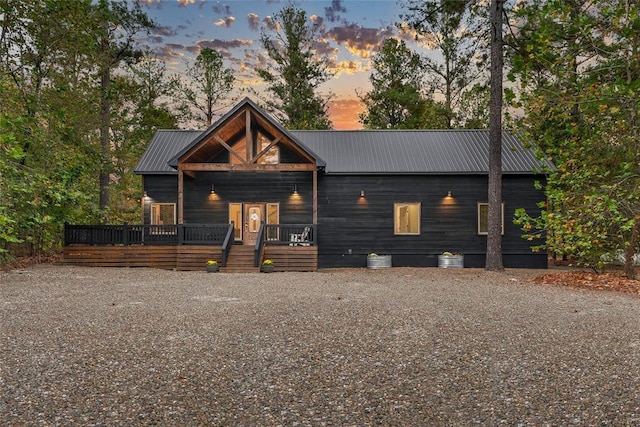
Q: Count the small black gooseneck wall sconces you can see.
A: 5